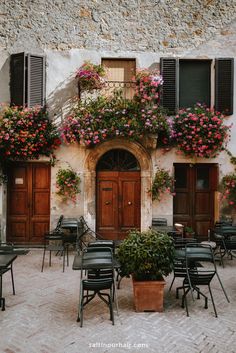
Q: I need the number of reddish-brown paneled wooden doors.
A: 3